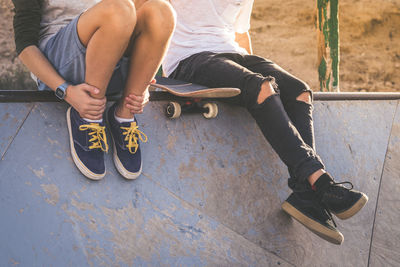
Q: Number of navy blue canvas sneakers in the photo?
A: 2